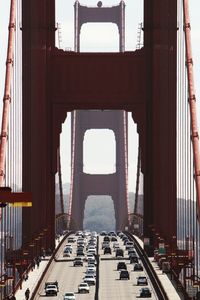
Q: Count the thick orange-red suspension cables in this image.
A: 2